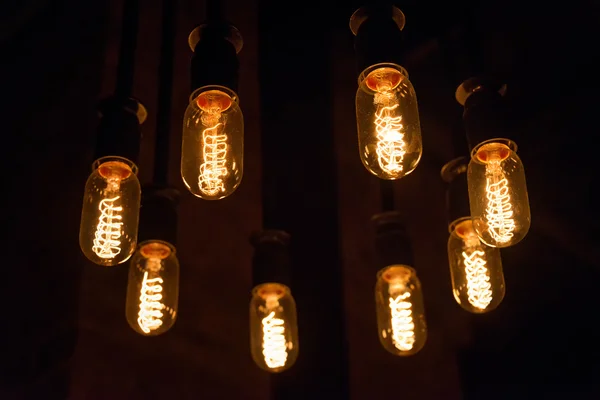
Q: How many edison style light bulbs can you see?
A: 8